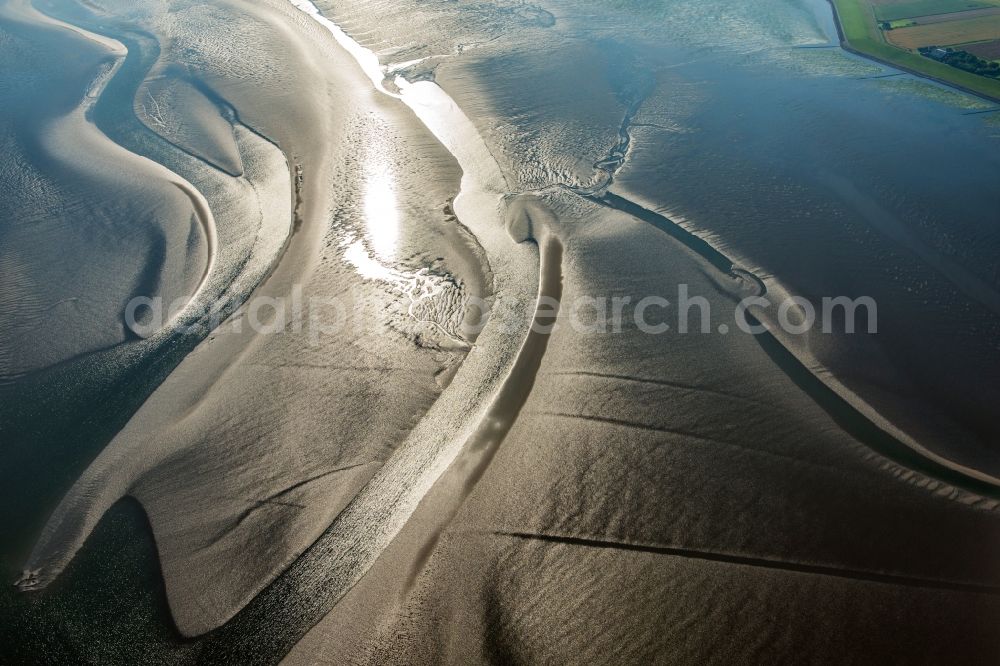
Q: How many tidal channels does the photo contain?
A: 3